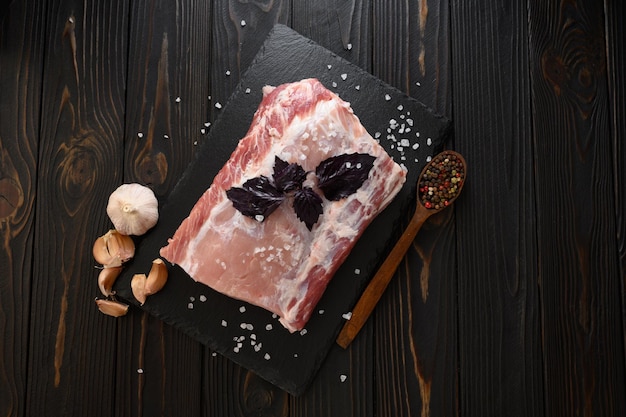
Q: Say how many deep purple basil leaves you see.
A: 4